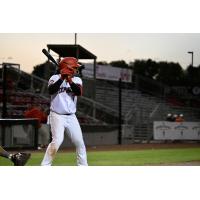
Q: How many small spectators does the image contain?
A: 3